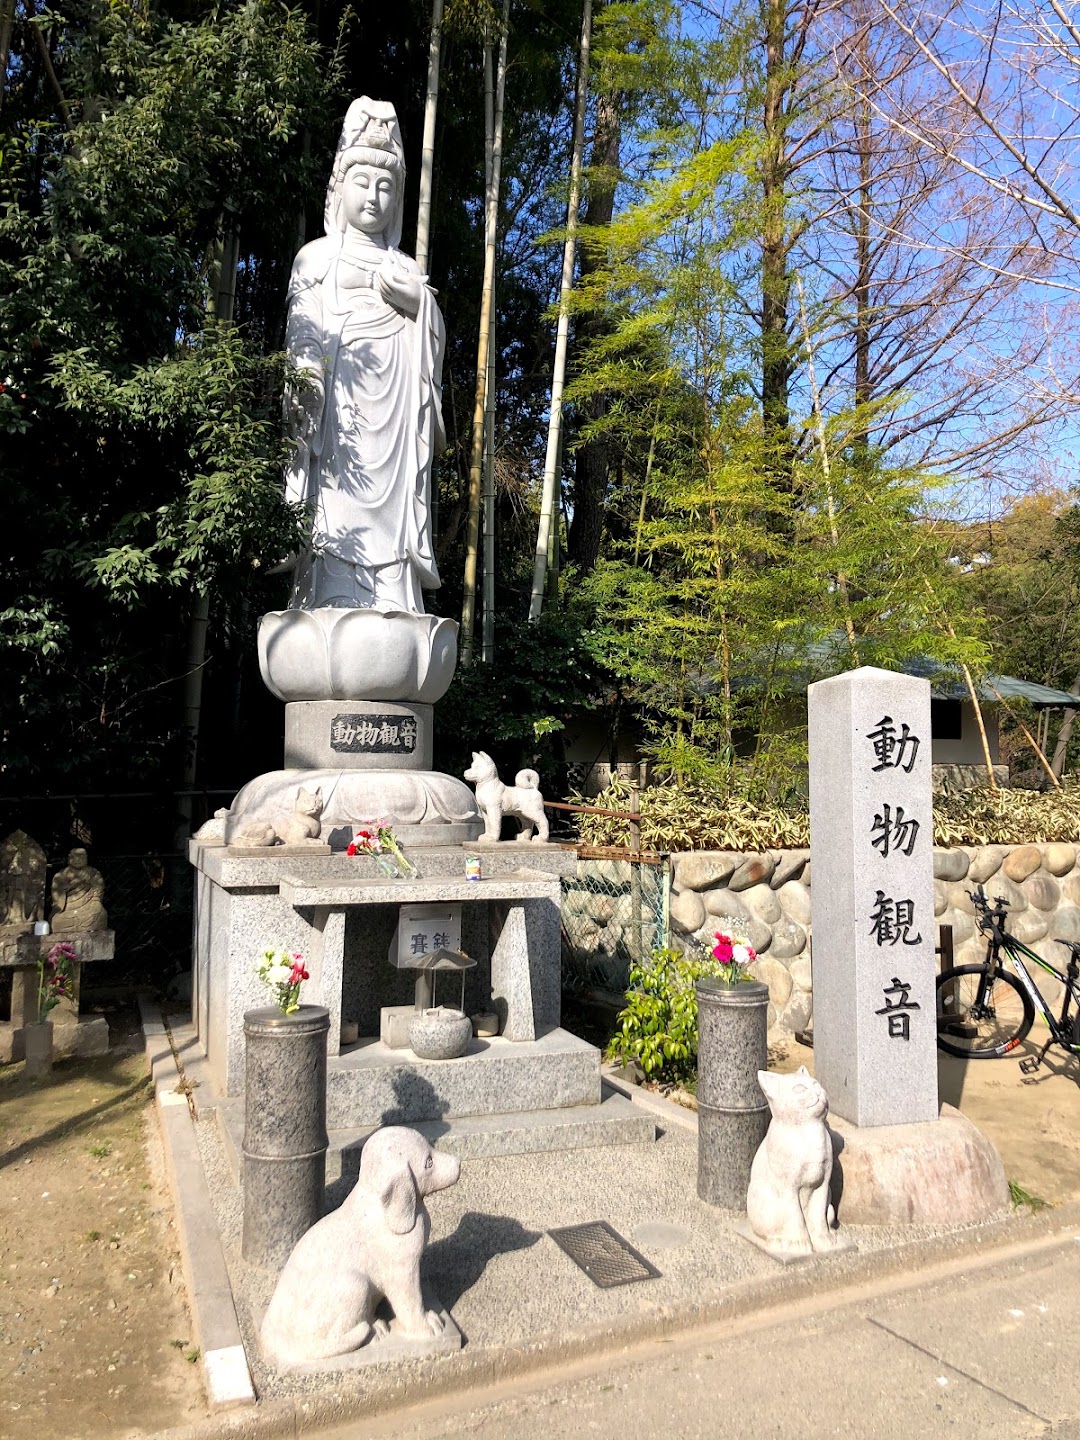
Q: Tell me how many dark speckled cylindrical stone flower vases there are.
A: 2